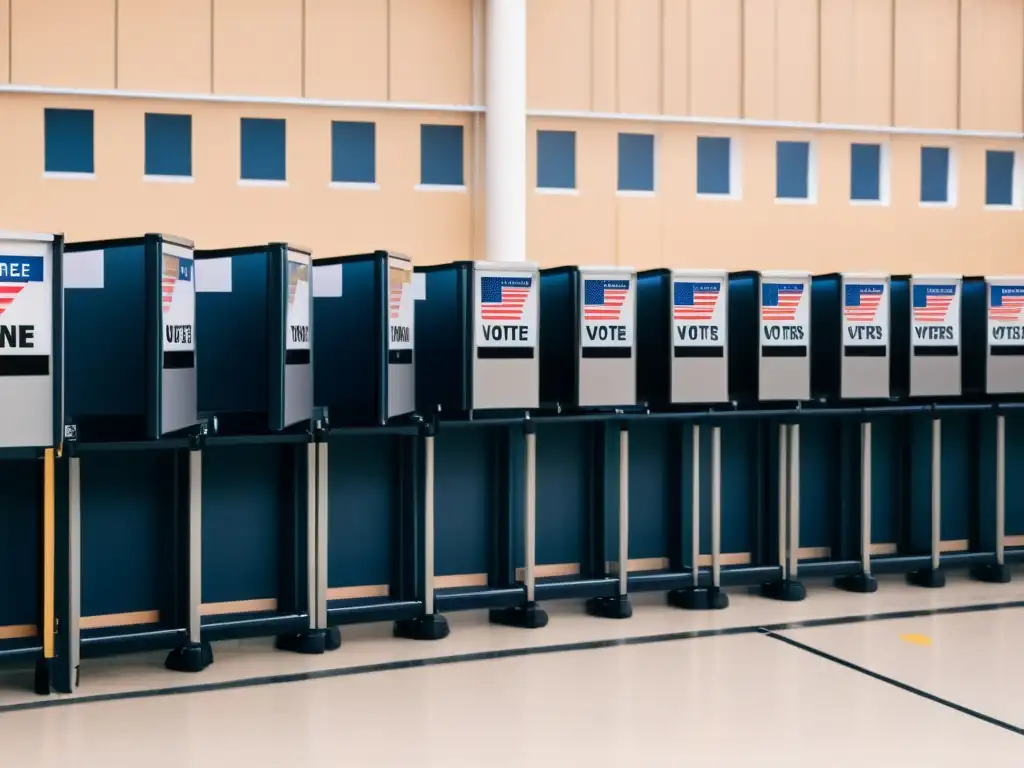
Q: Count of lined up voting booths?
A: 11